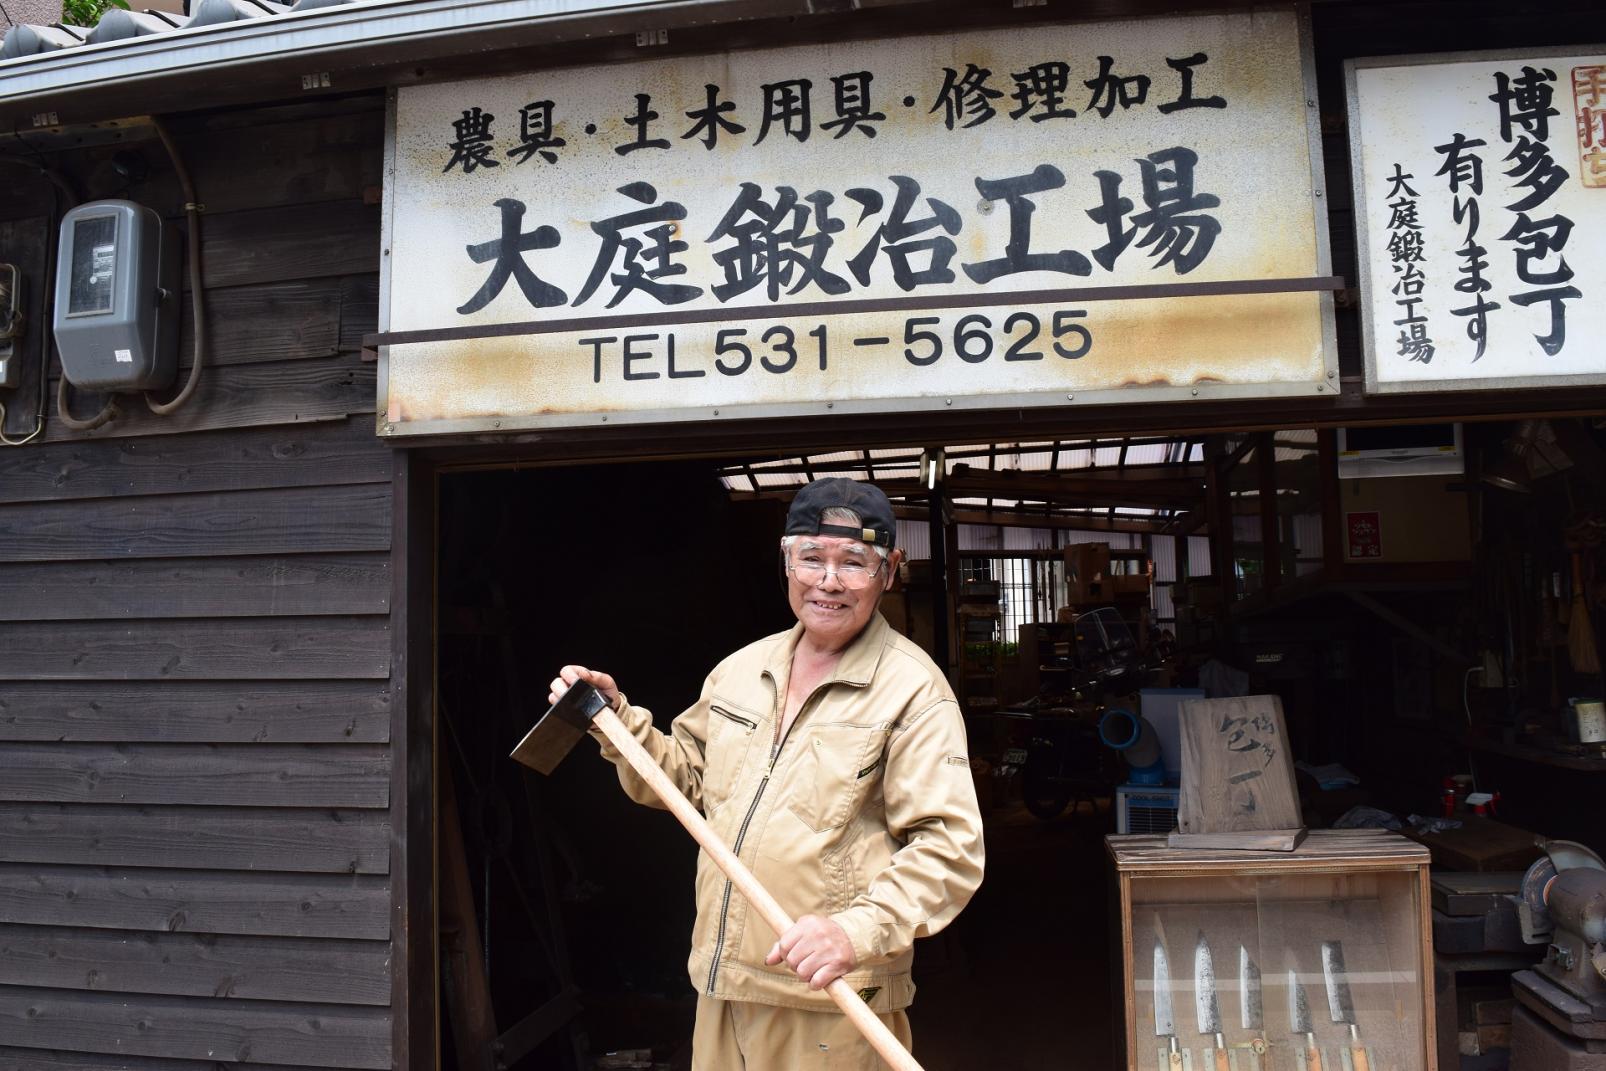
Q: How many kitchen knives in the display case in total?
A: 5